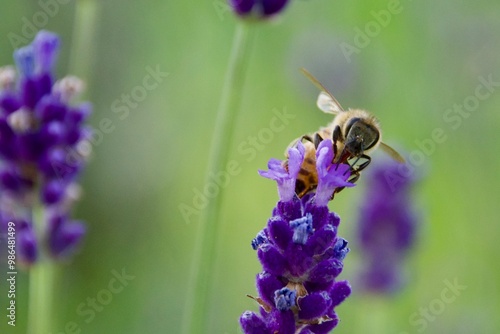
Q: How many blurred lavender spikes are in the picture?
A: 3